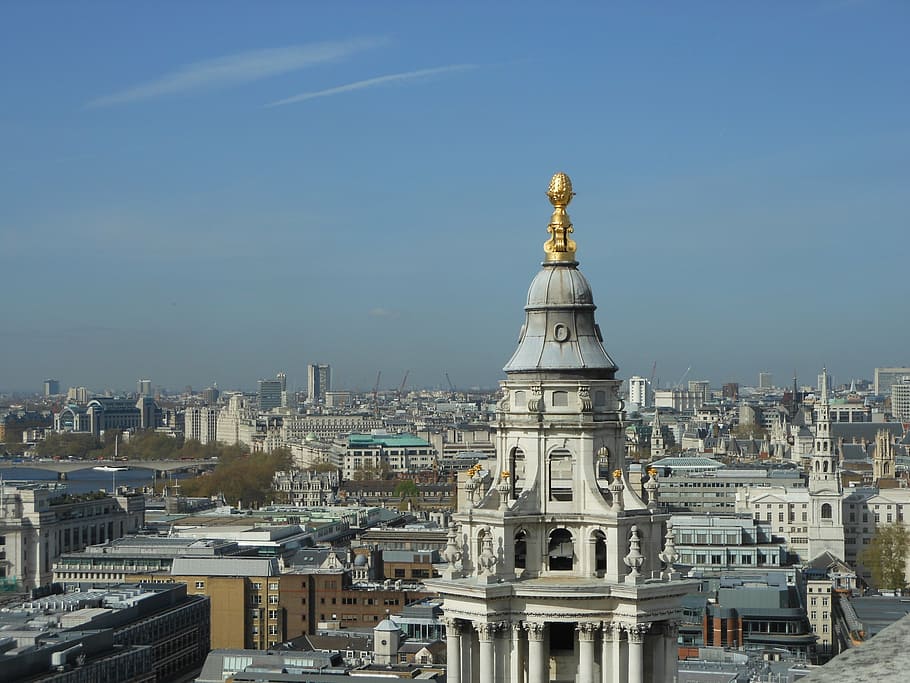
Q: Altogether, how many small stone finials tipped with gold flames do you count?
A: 5